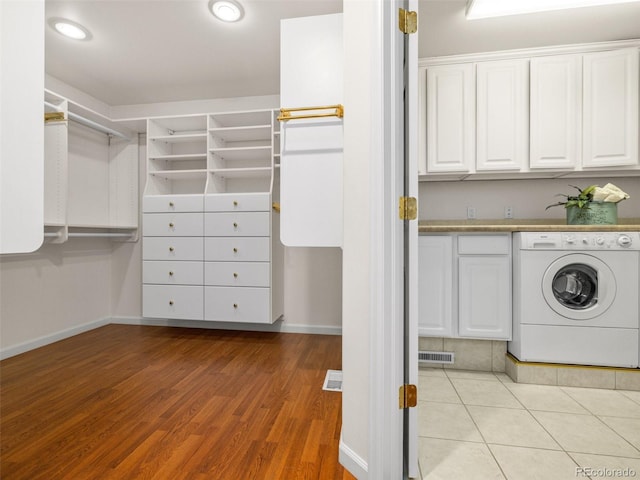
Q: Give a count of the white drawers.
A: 11